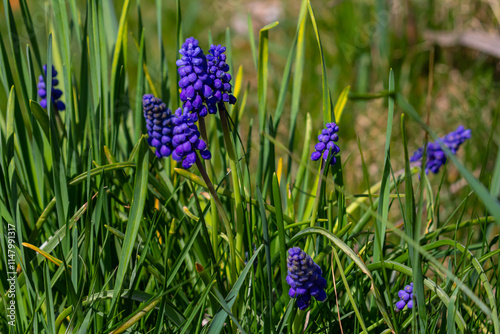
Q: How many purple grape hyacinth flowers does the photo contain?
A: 9